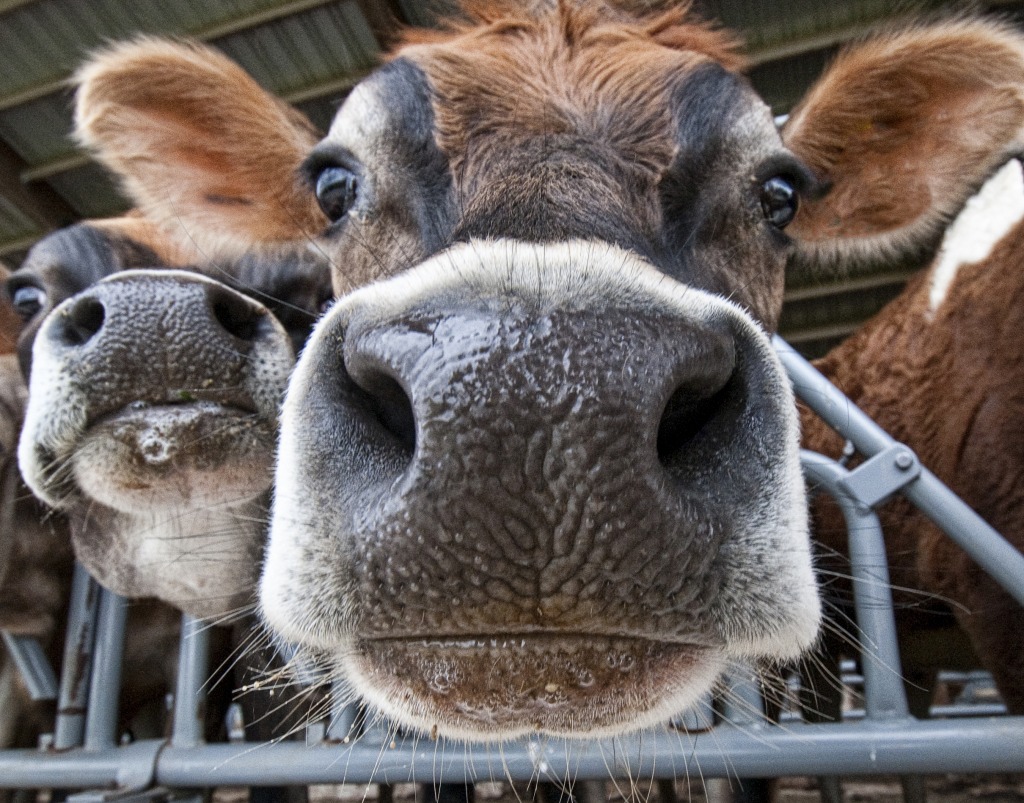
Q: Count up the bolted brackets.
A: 1